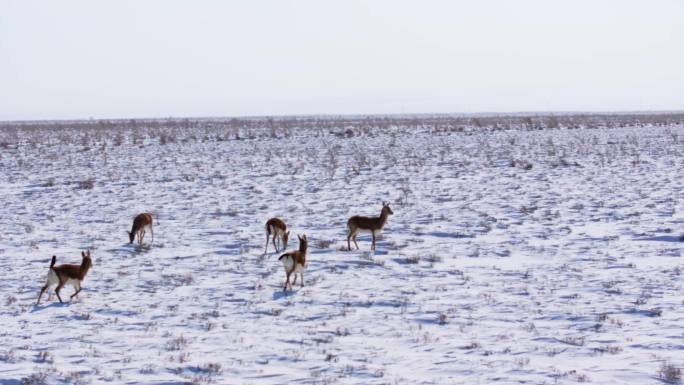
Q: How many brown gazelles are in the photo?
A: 5